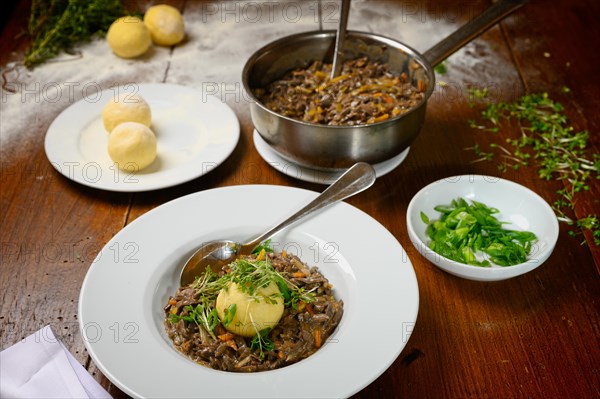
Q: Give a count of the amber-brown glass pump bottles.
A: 0